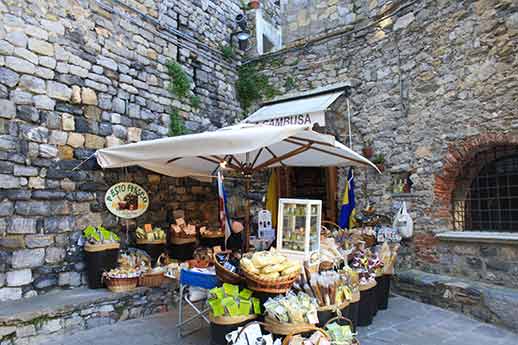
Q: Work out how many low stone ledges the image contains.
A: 2